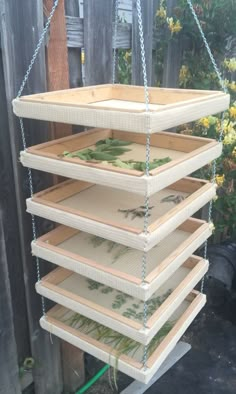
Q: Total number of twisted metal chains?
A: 4